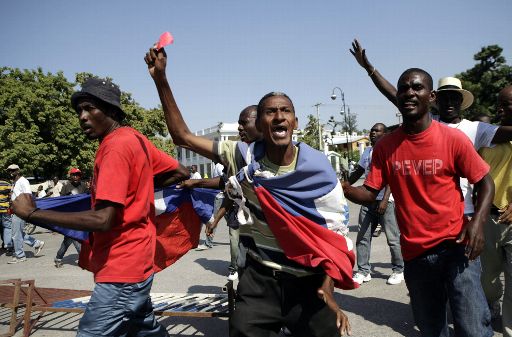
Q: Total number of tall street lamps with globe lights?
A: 2